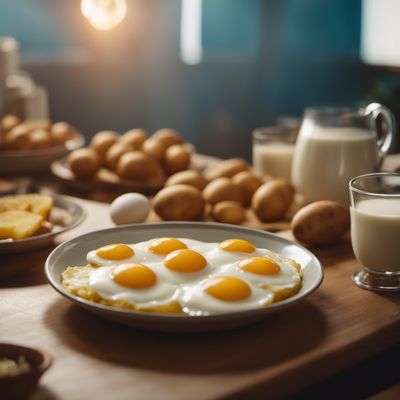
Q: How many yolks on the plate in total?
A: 7